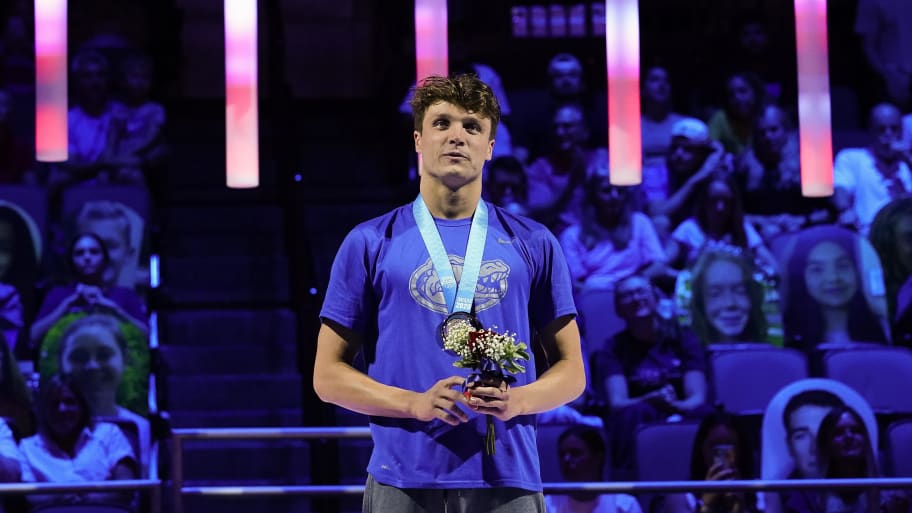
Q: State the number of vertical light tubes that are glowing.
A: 5